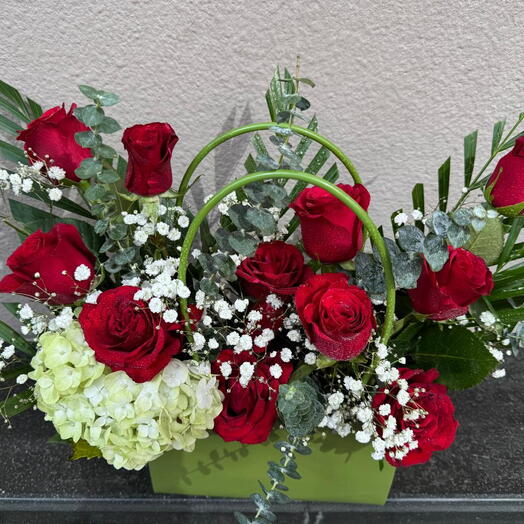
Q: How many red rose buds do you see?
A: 11